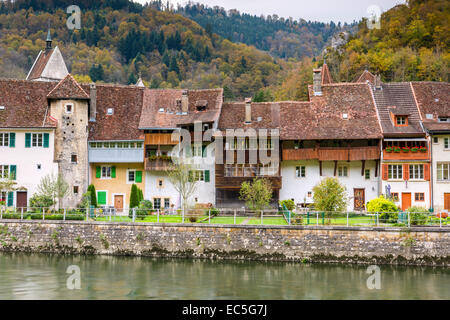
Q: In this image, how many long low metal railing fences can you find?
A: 1